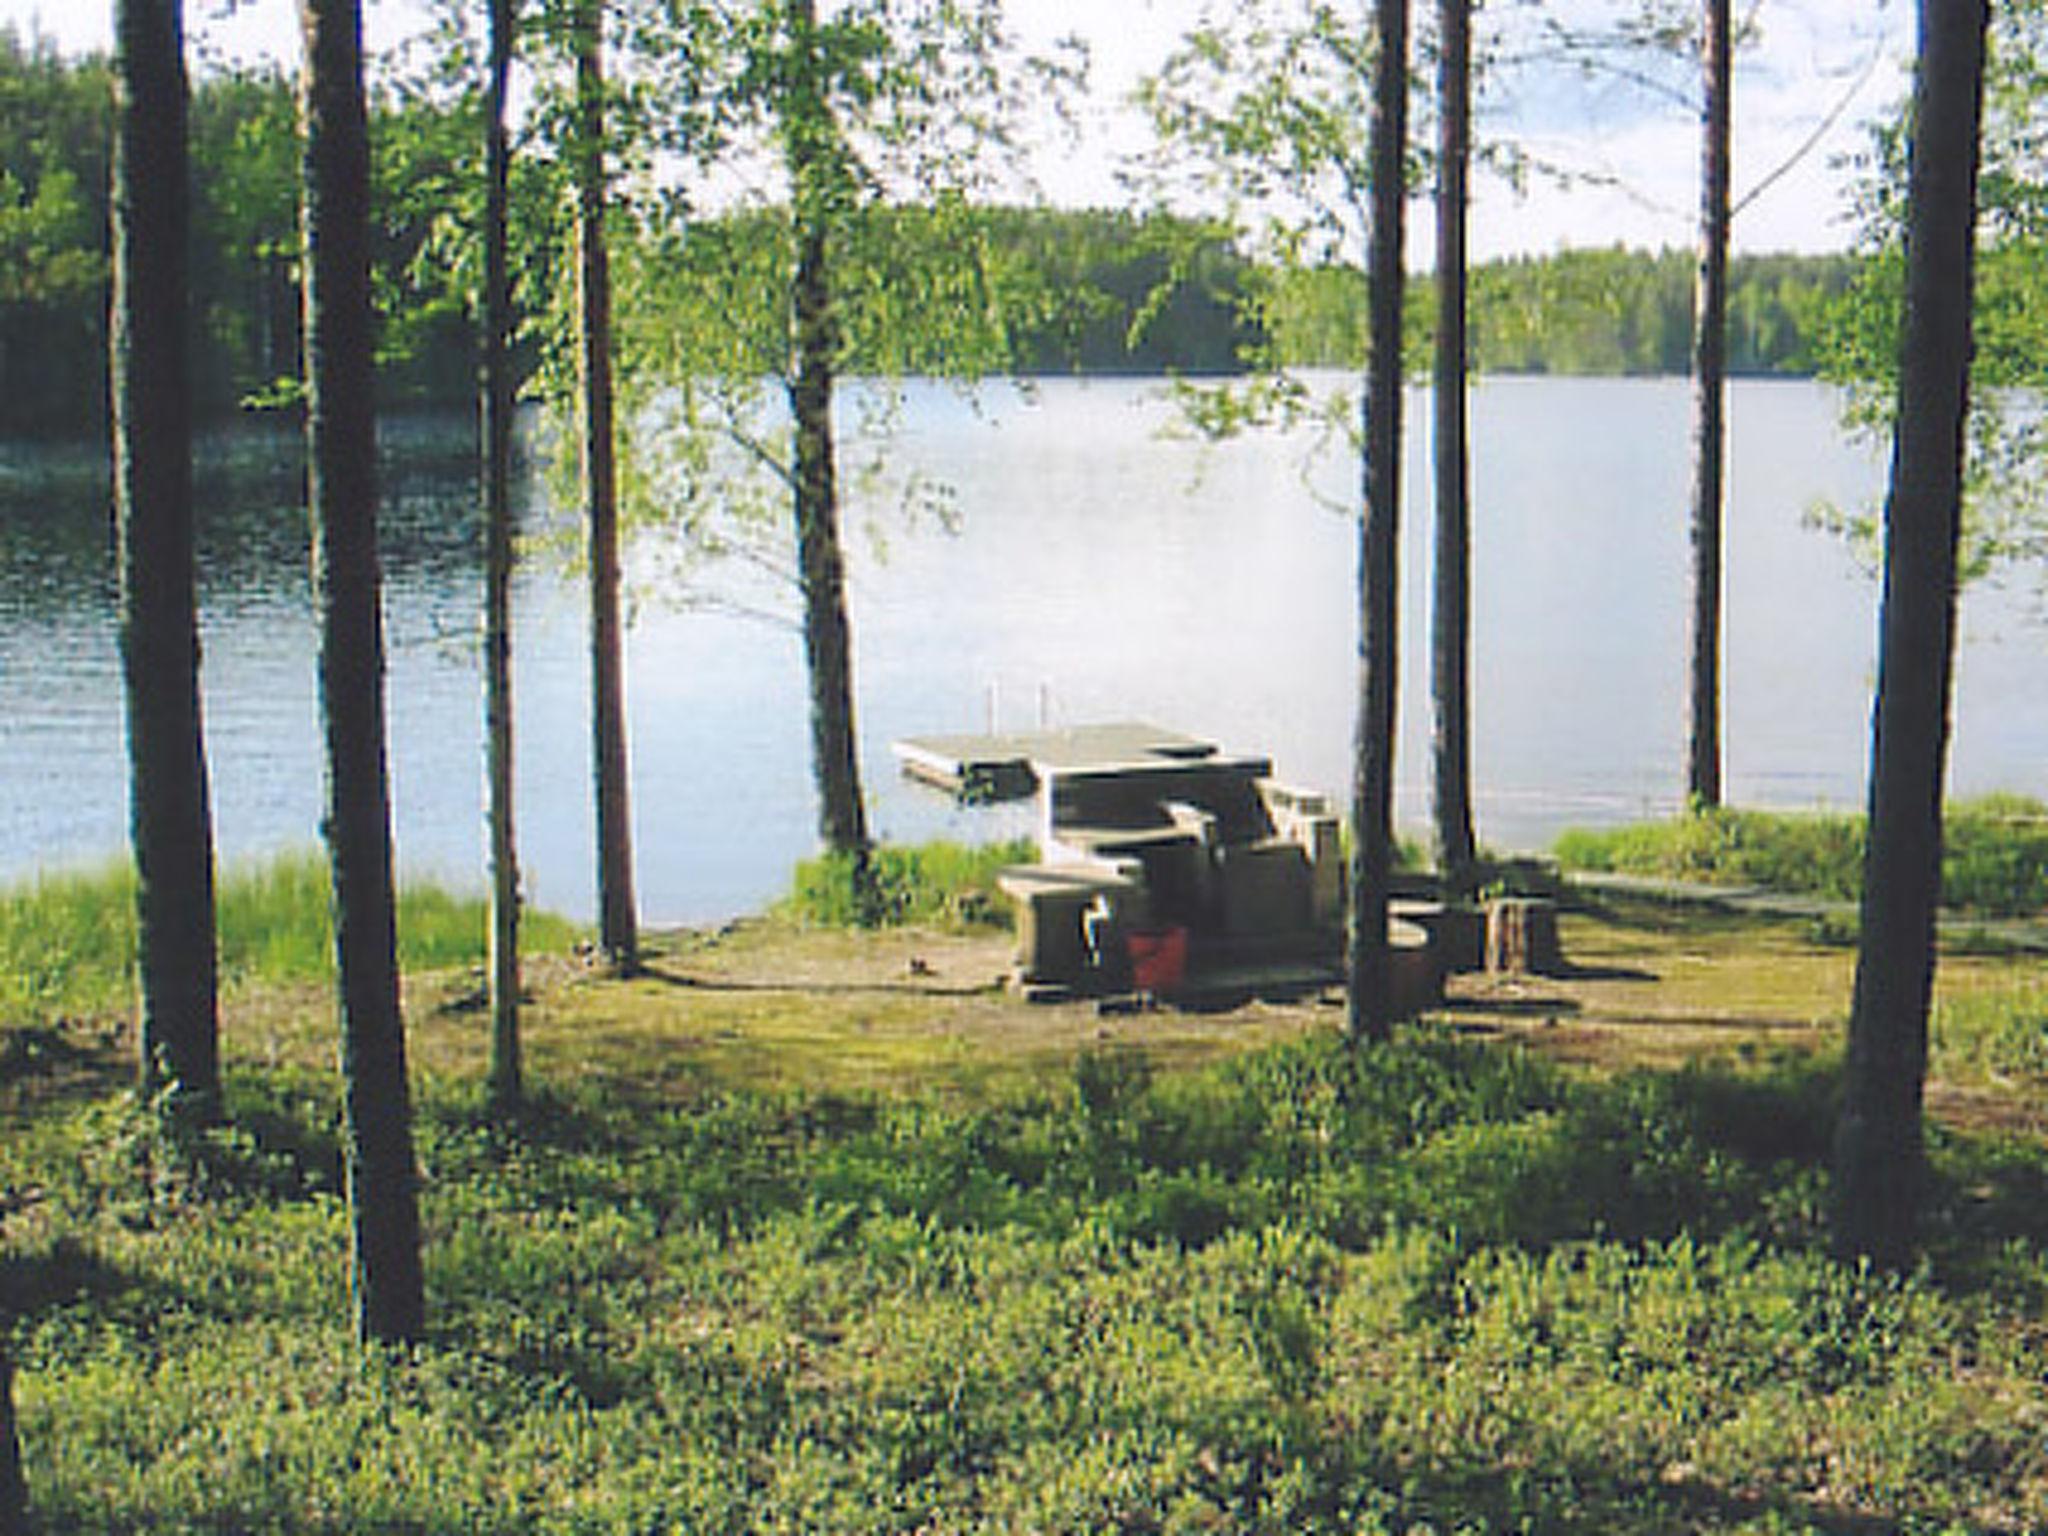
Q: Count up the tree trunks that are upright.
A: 9